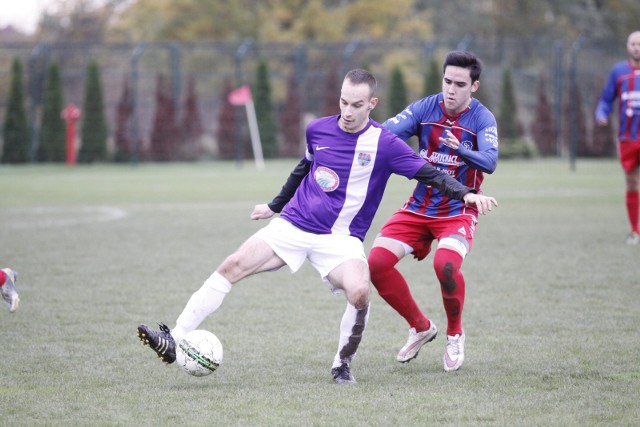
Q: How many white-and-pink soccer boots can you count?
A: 2